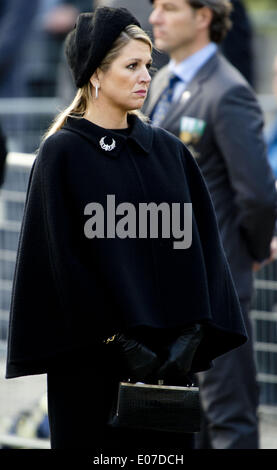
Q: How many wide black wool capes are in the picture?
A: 1